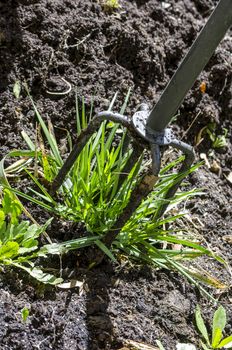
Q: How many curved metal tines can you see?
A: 4